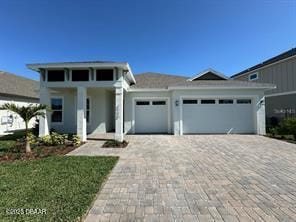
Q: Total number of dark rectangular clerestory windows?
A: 3